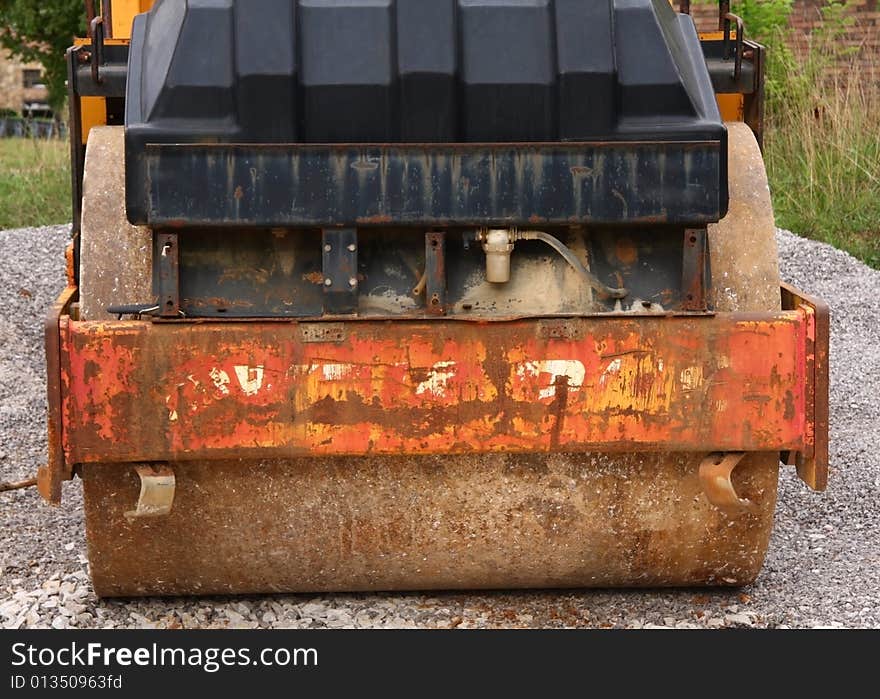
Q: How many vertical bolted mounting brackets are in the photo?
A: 4